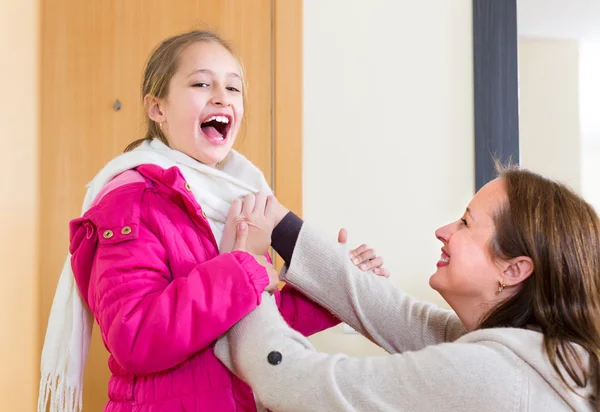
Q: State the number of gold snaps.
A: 4